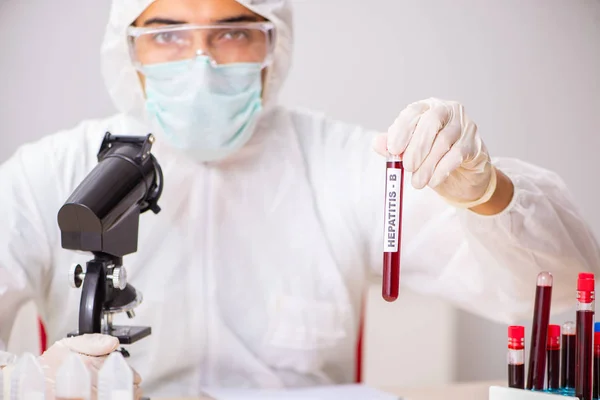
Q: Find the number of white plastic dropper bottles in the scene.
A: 3